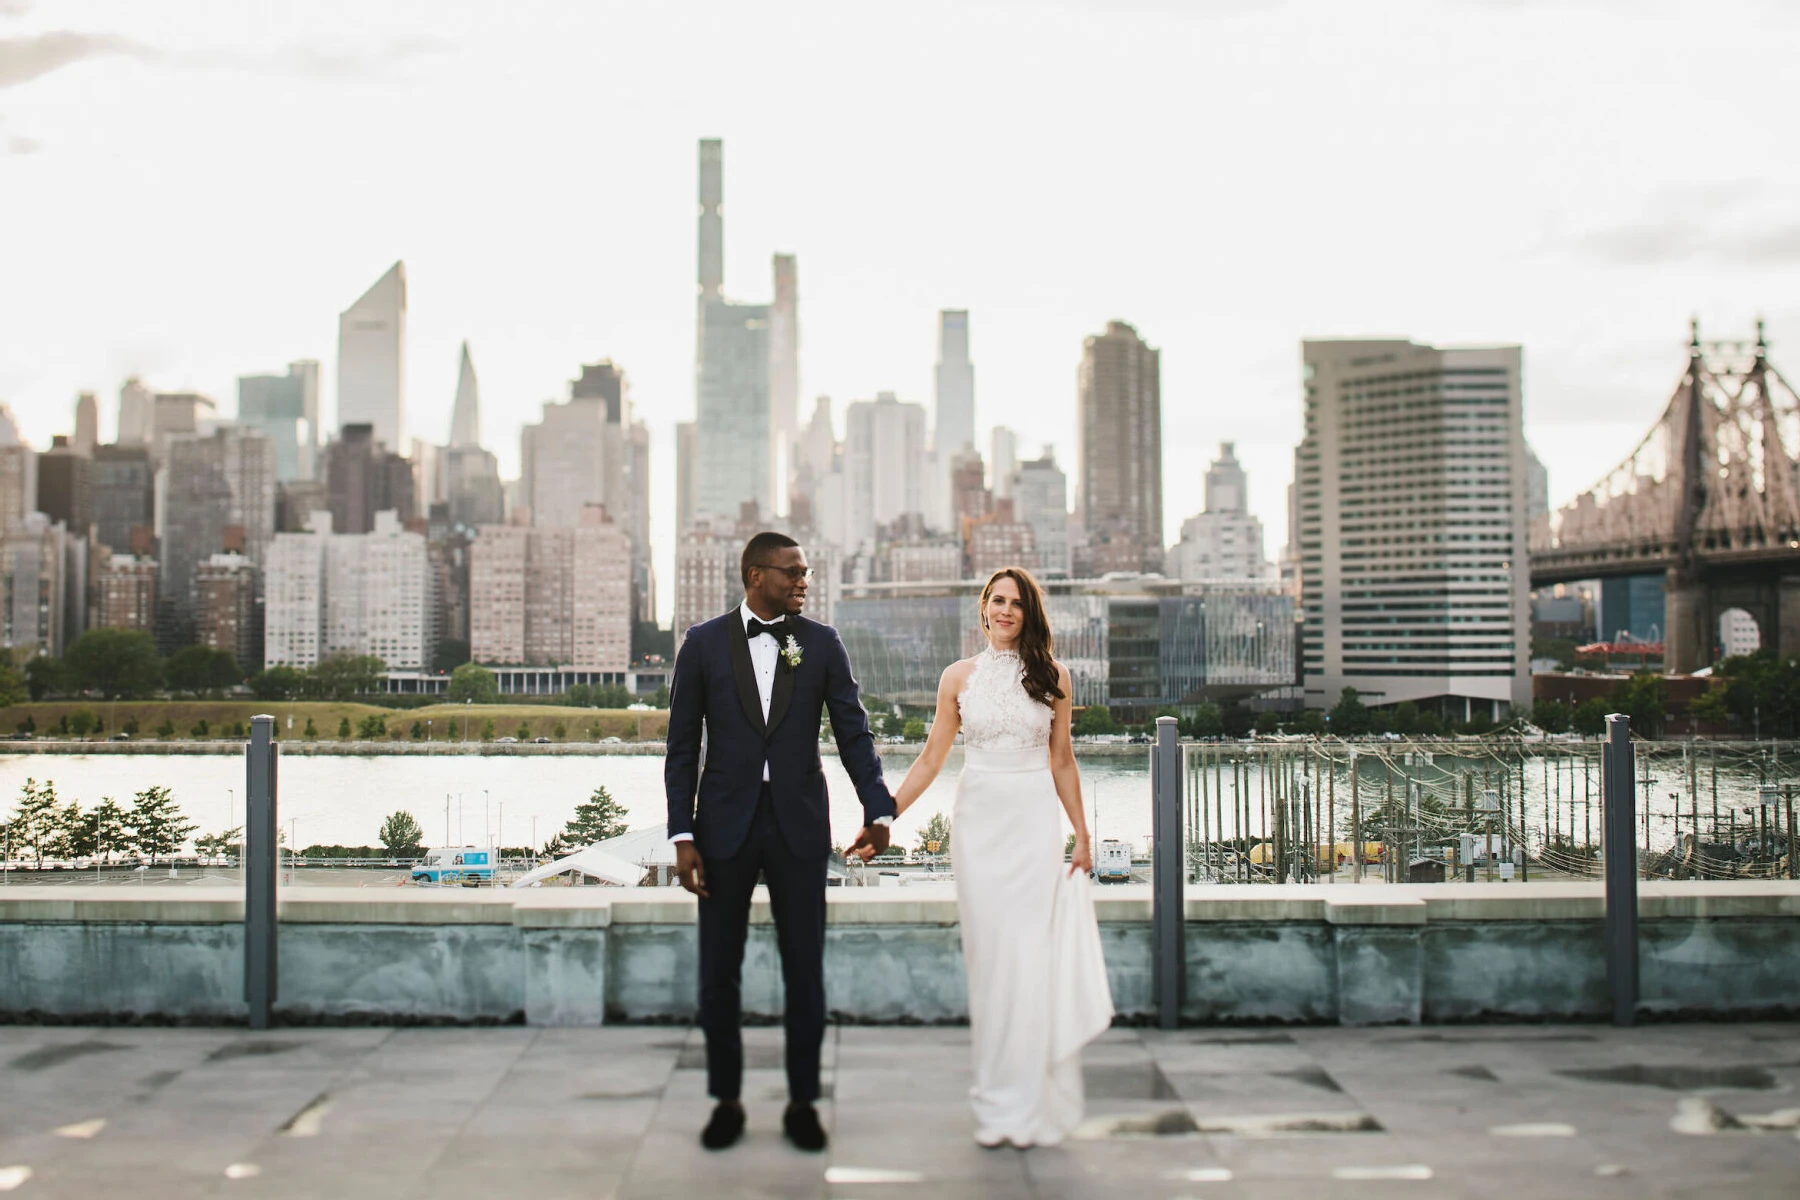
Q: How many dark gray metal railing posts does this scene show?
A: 3